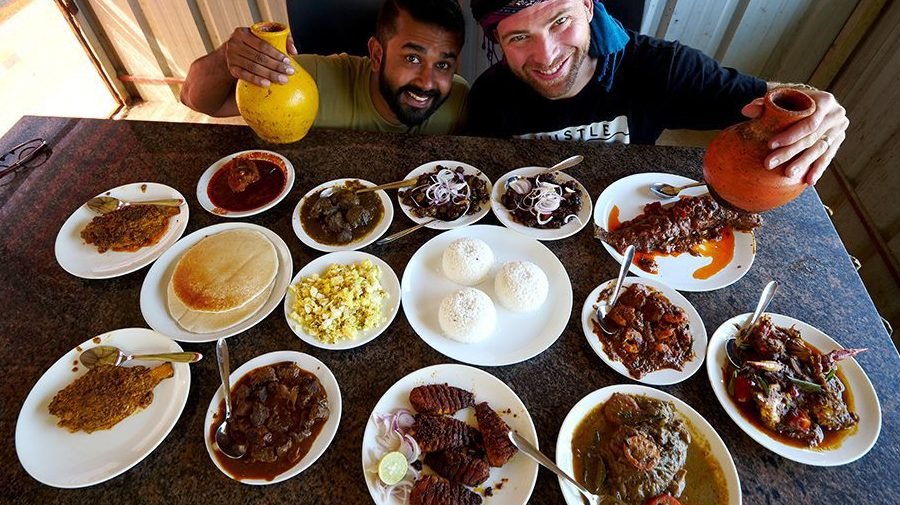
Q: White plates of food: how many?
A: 15